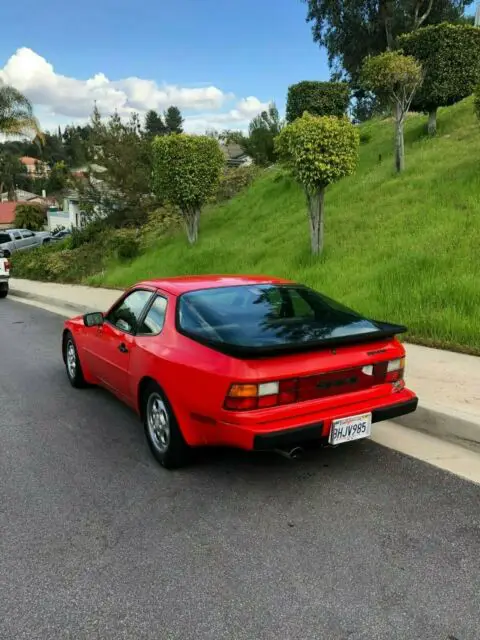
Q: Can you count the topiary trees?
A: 5